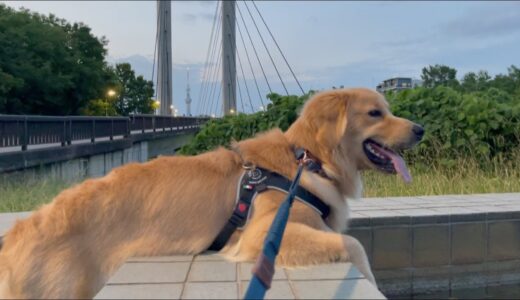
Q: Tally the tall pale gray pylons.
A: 2